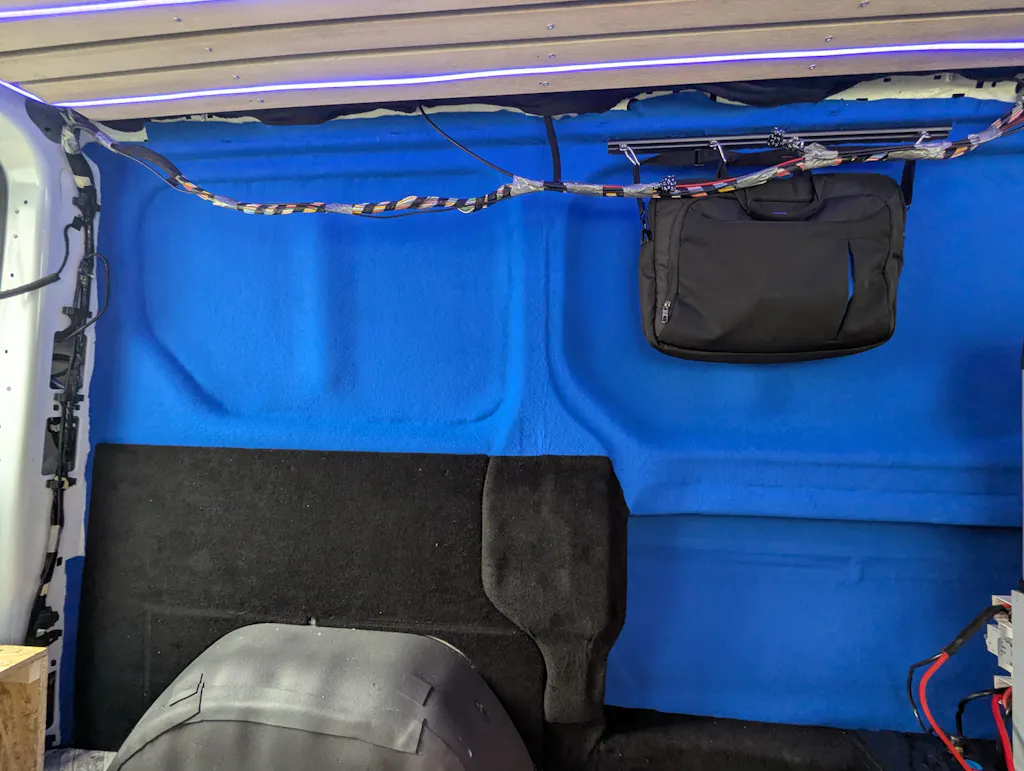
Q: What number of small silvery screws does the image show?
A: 10